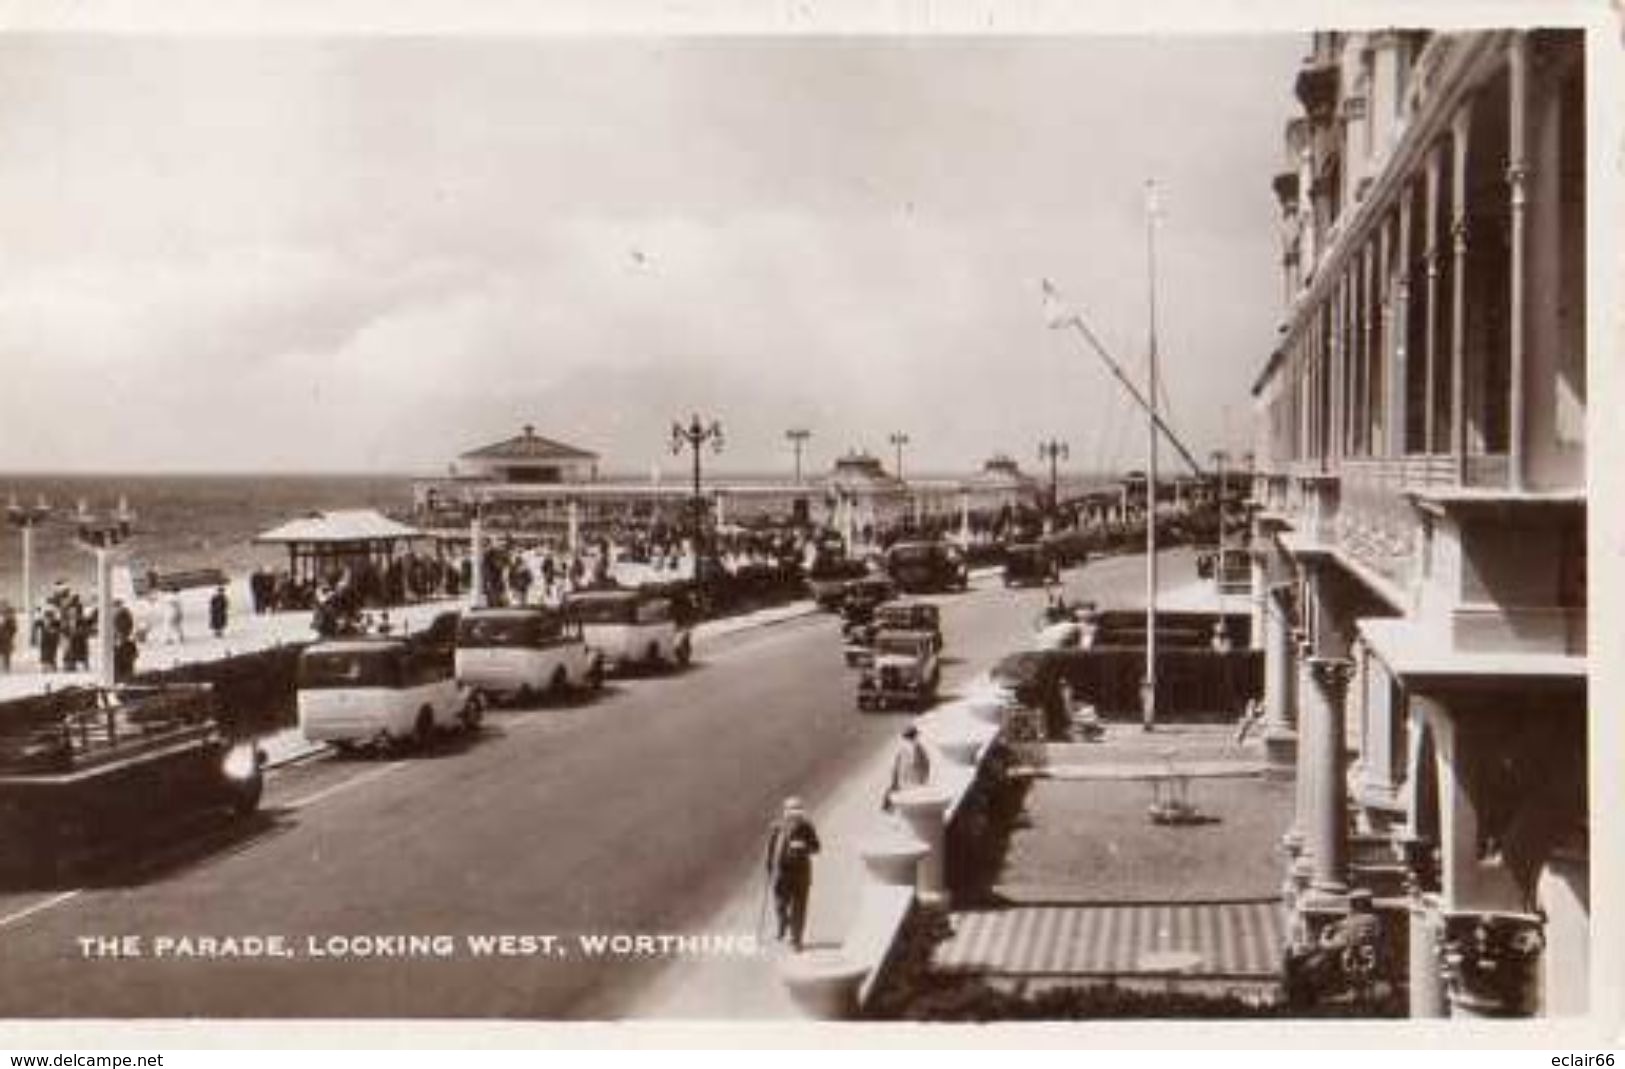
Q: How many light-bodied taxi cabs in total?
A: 3